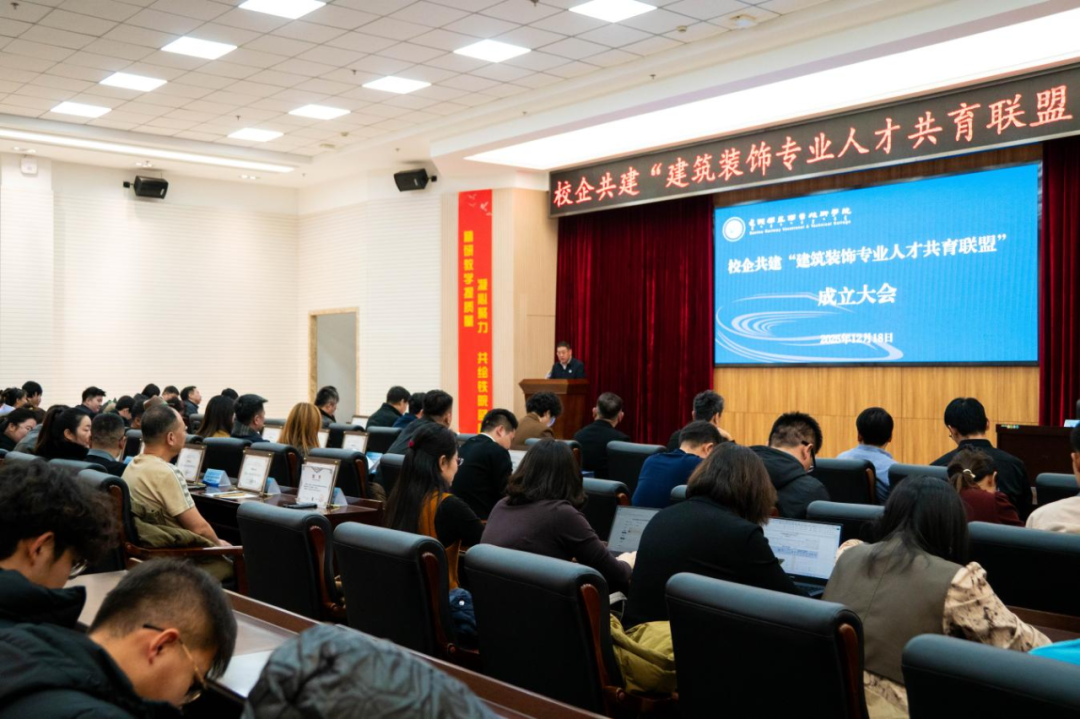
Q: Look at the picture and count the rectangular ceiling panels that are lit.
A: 9